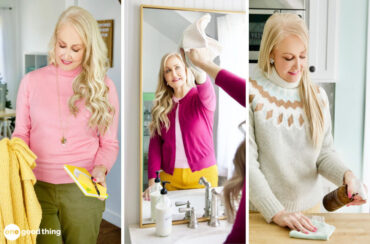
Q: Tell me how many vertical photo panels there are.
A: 3